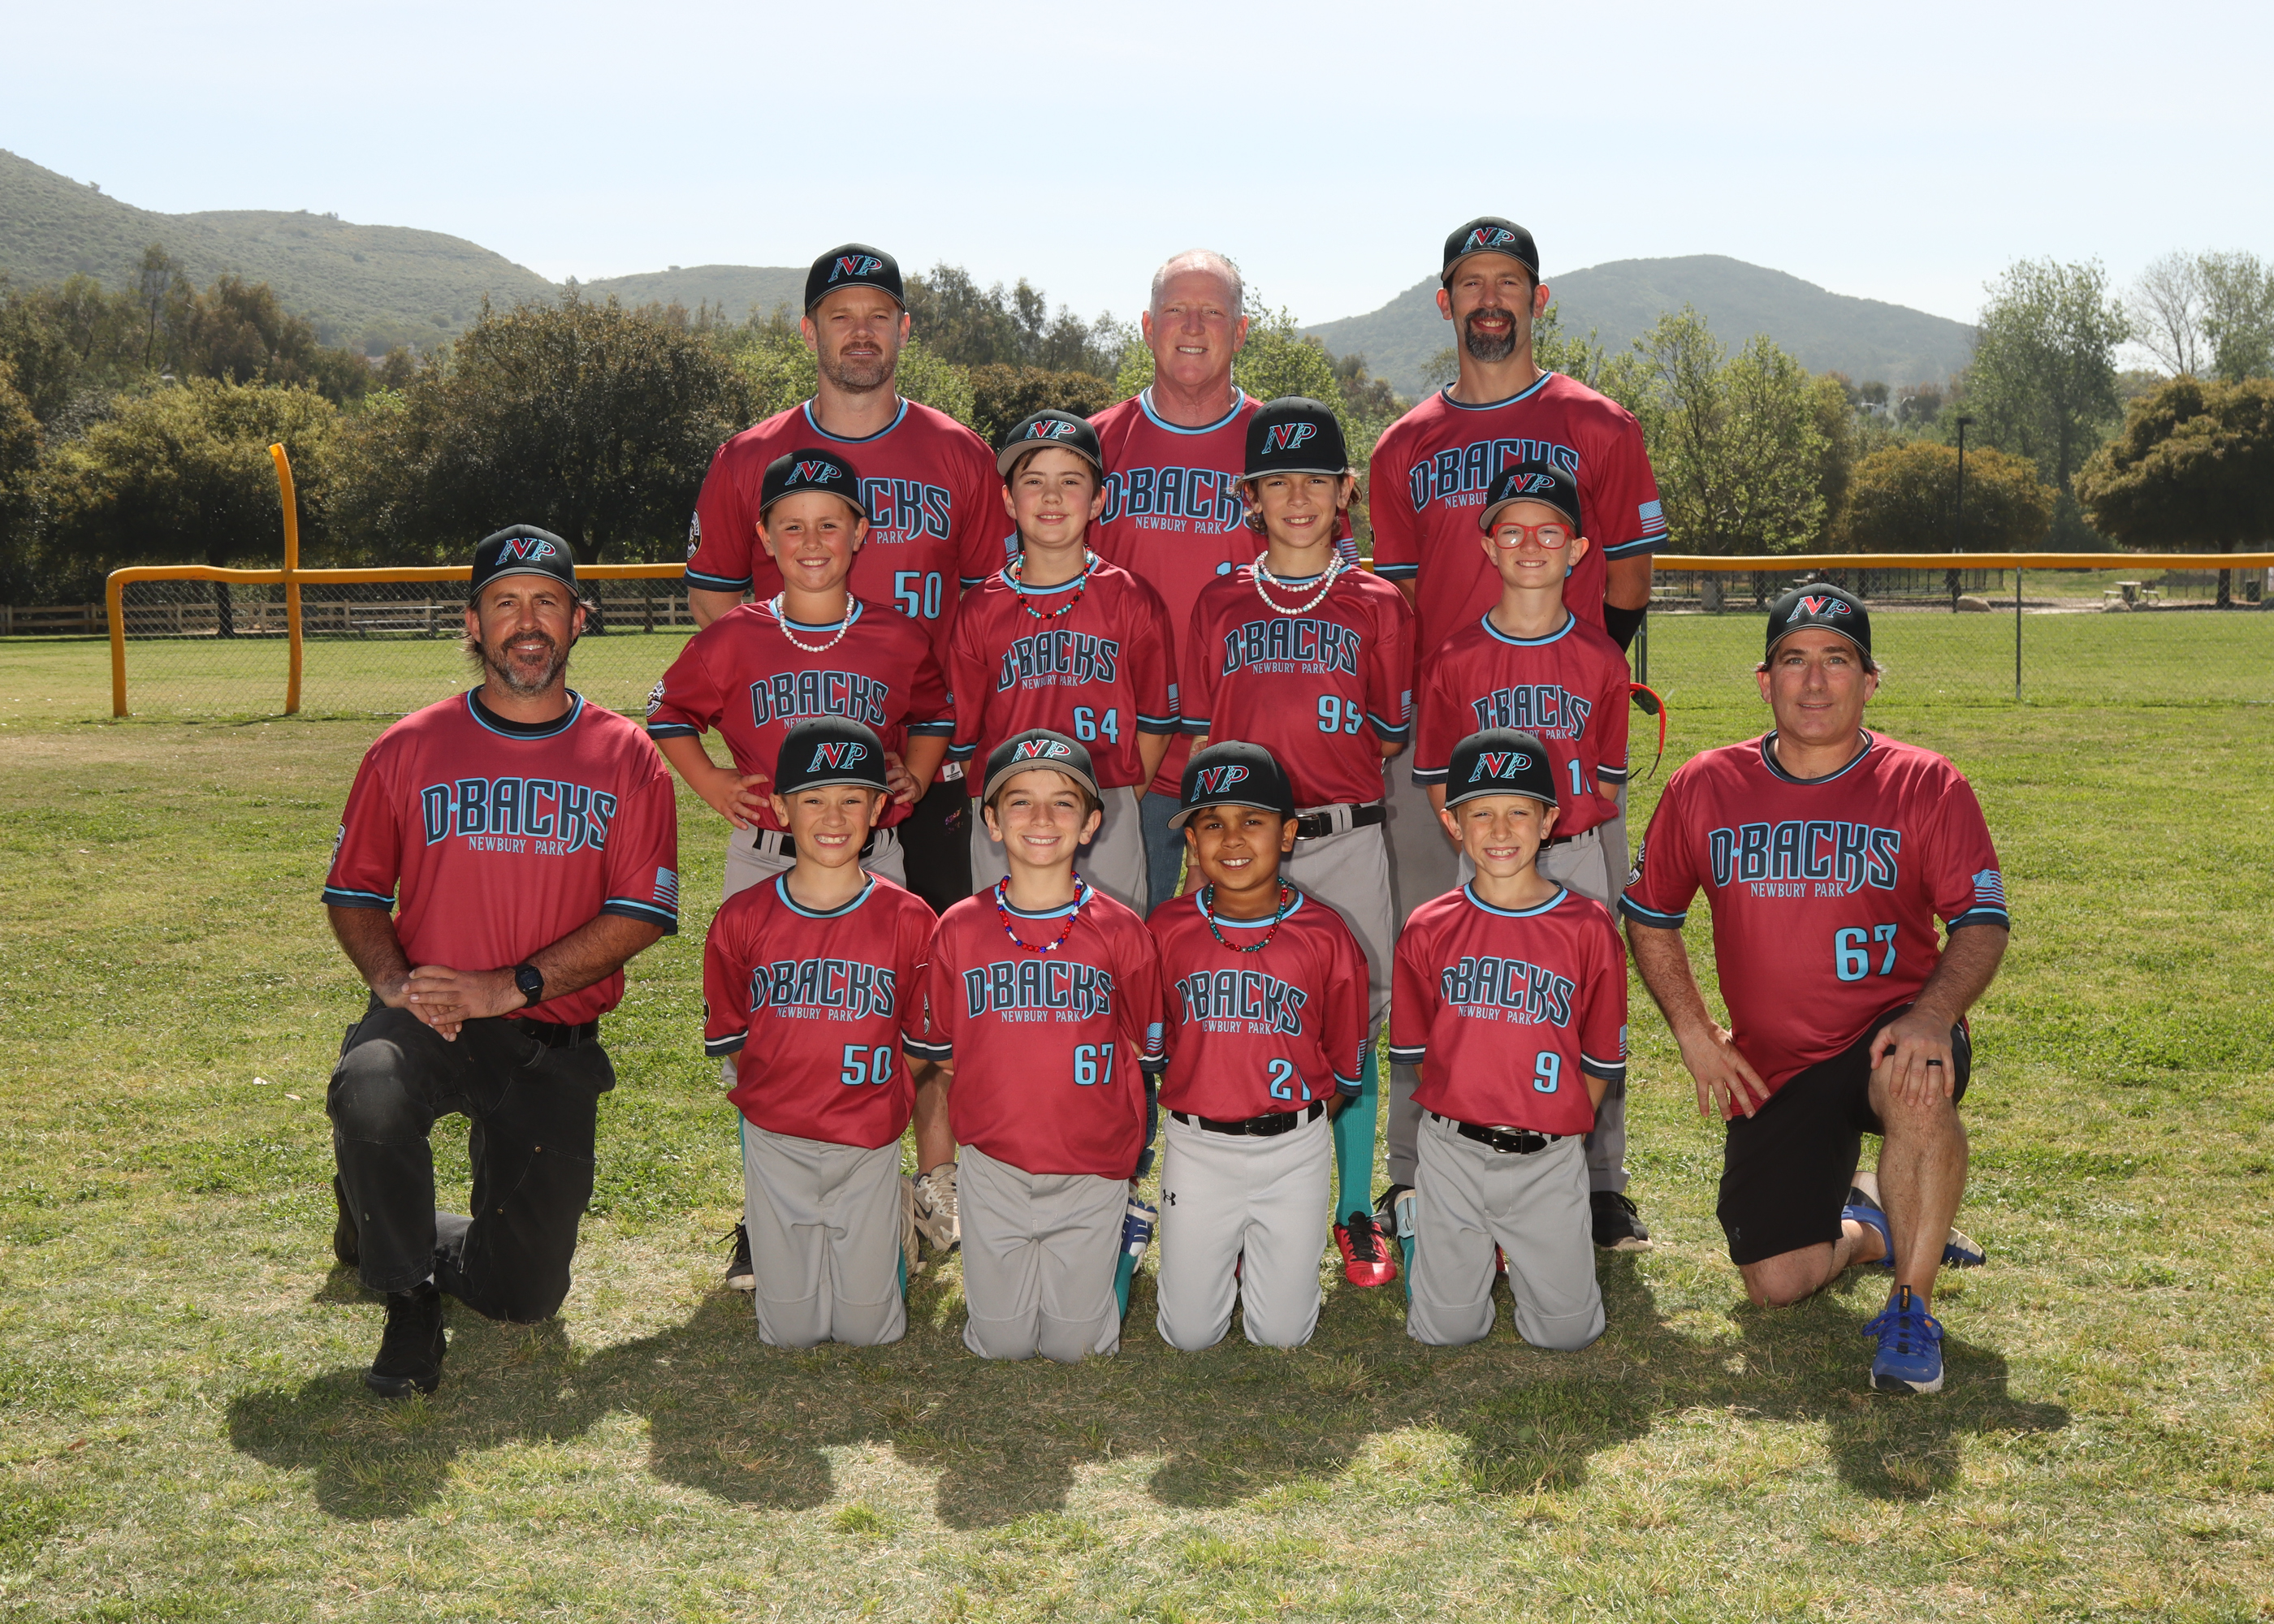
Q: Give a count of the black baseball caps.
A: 12